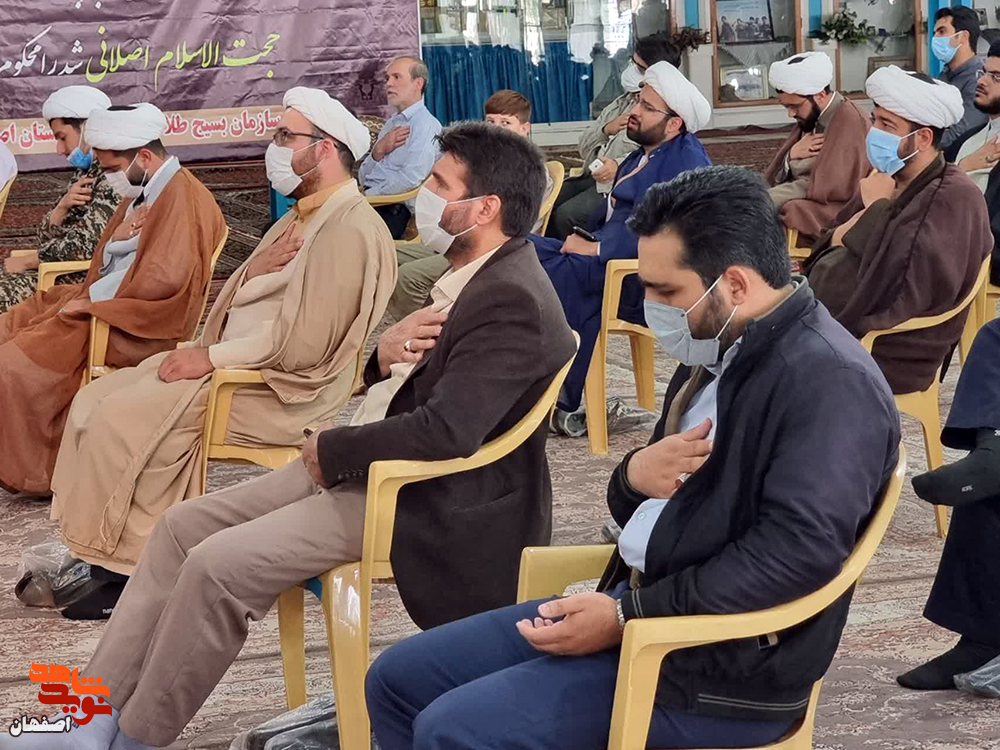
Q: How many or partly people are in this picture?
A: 15